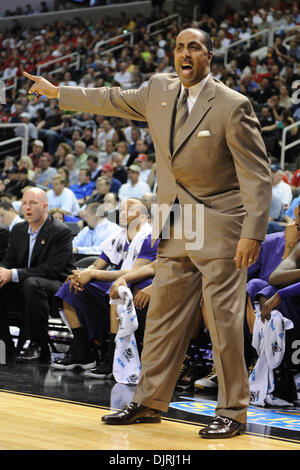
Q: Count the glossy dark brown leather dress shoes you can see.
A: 2